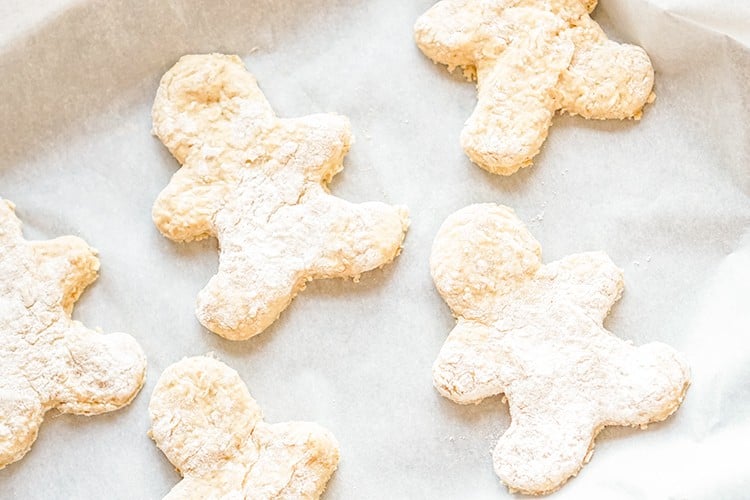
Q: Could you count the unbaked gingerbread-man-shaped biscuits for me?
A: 5